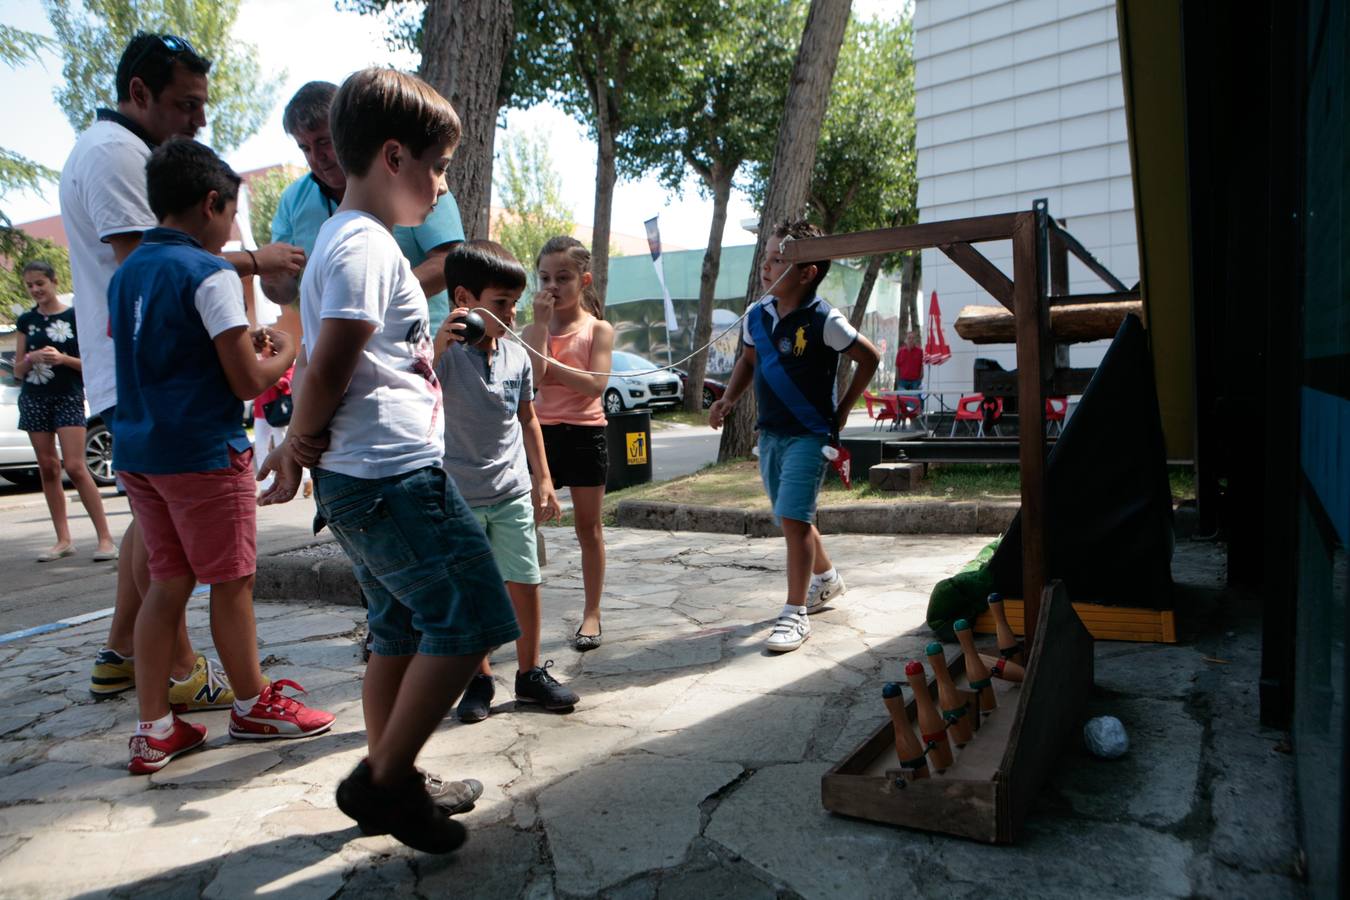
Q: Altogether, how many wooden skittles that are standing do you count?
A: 5